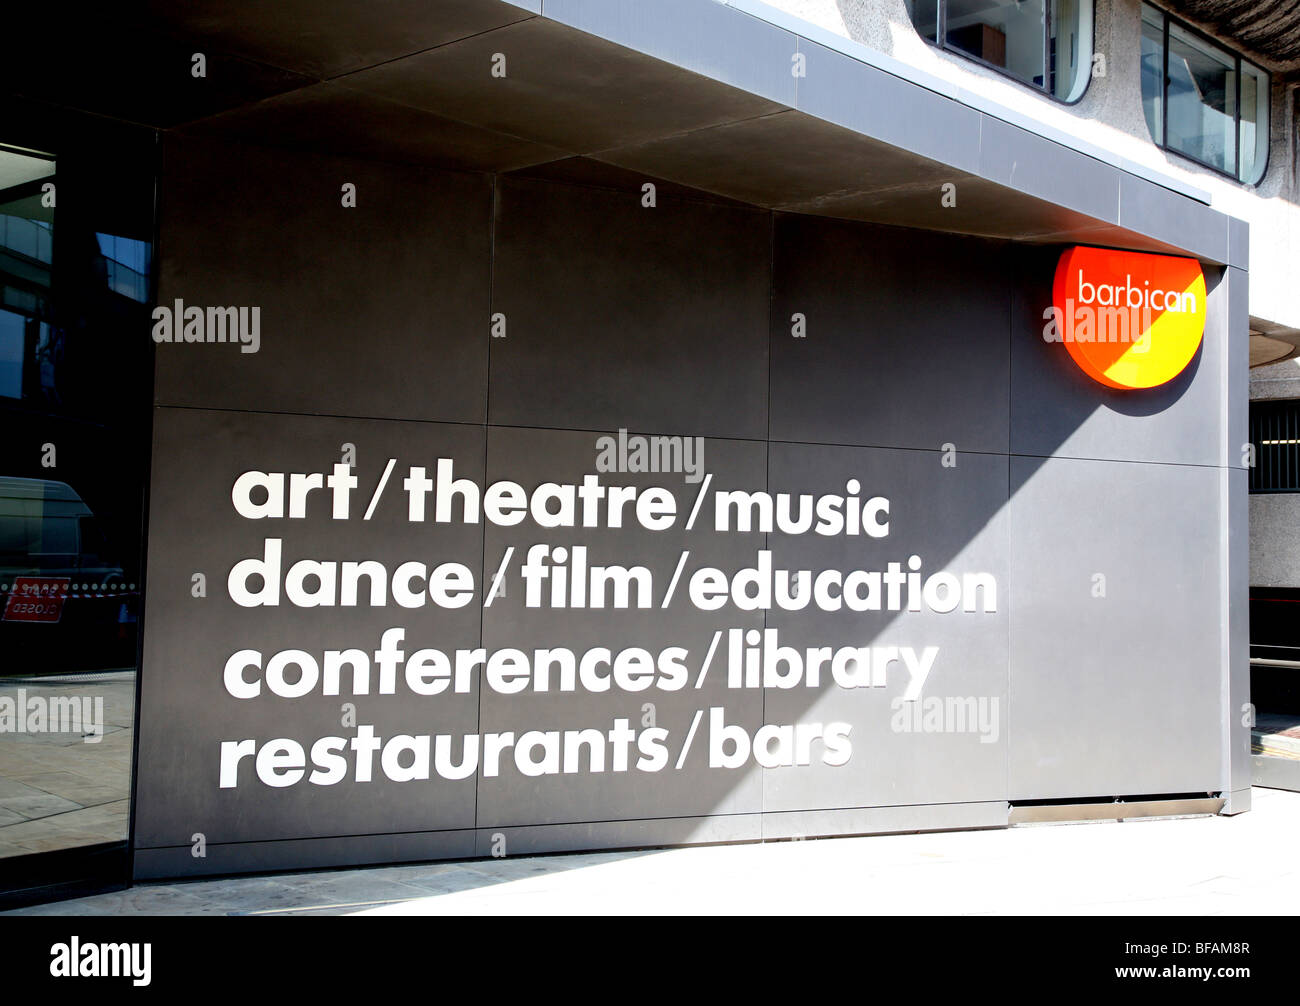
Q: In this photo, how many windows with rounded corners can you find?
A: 2